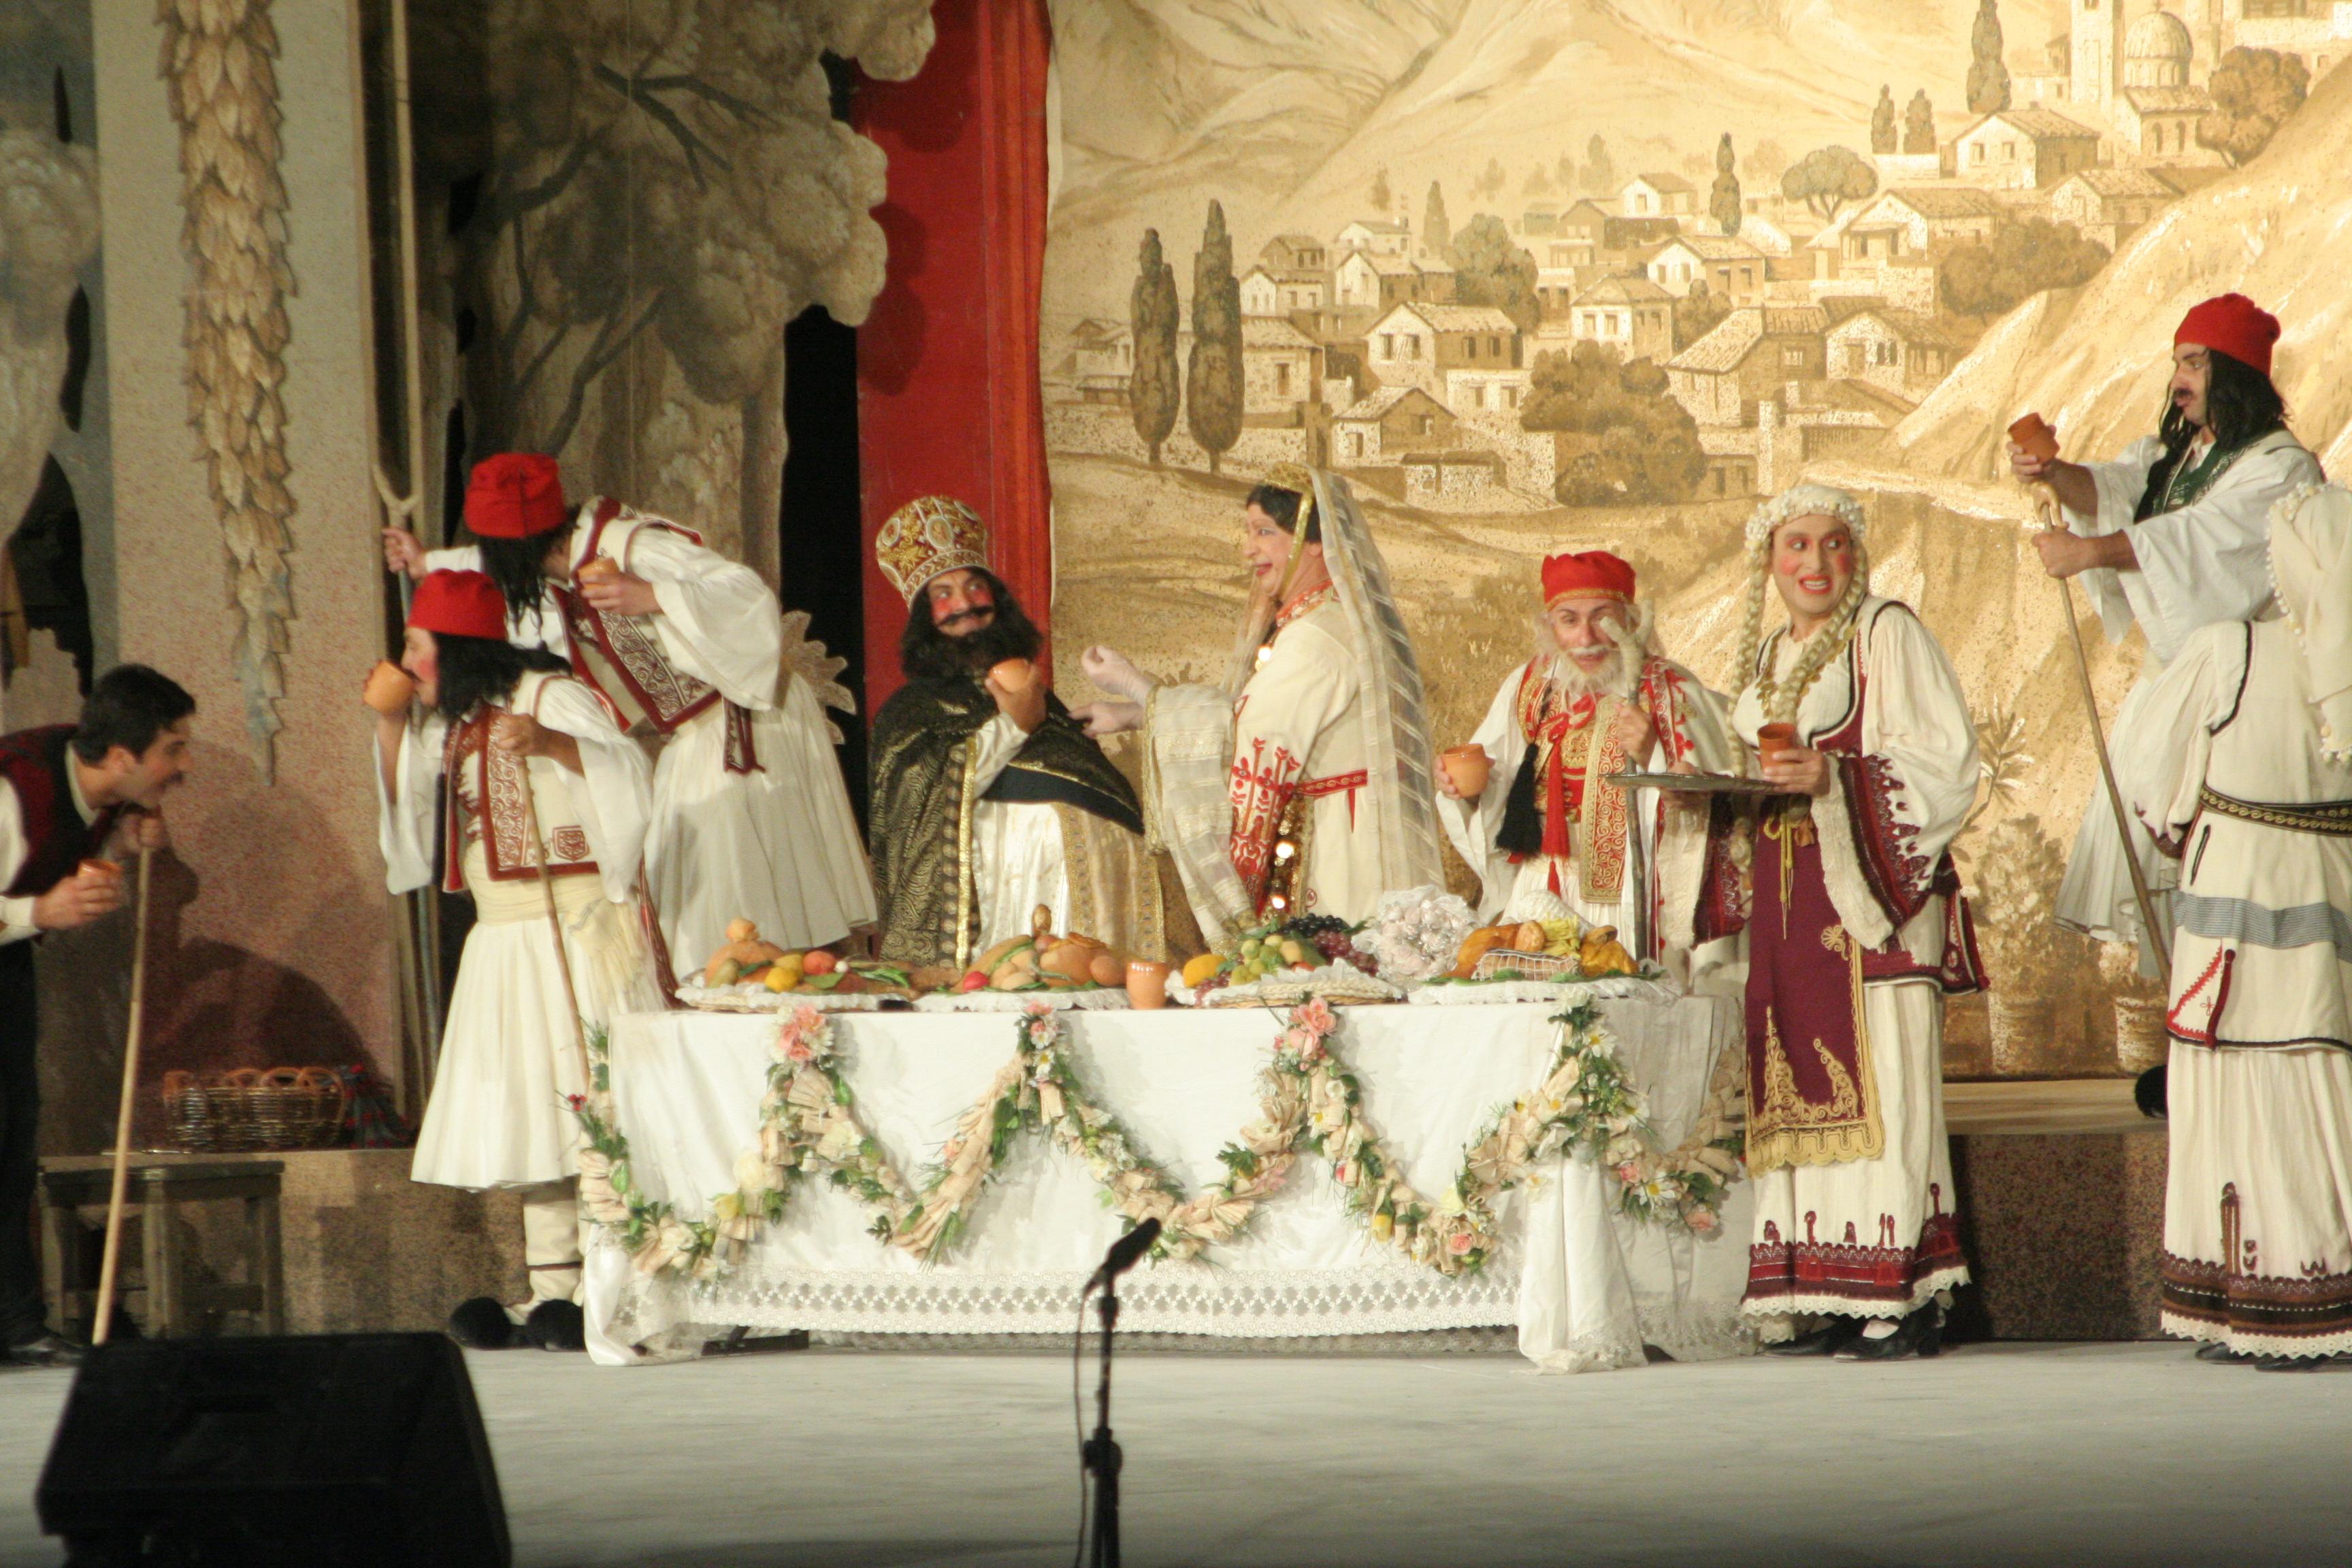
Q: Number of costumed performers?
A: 9